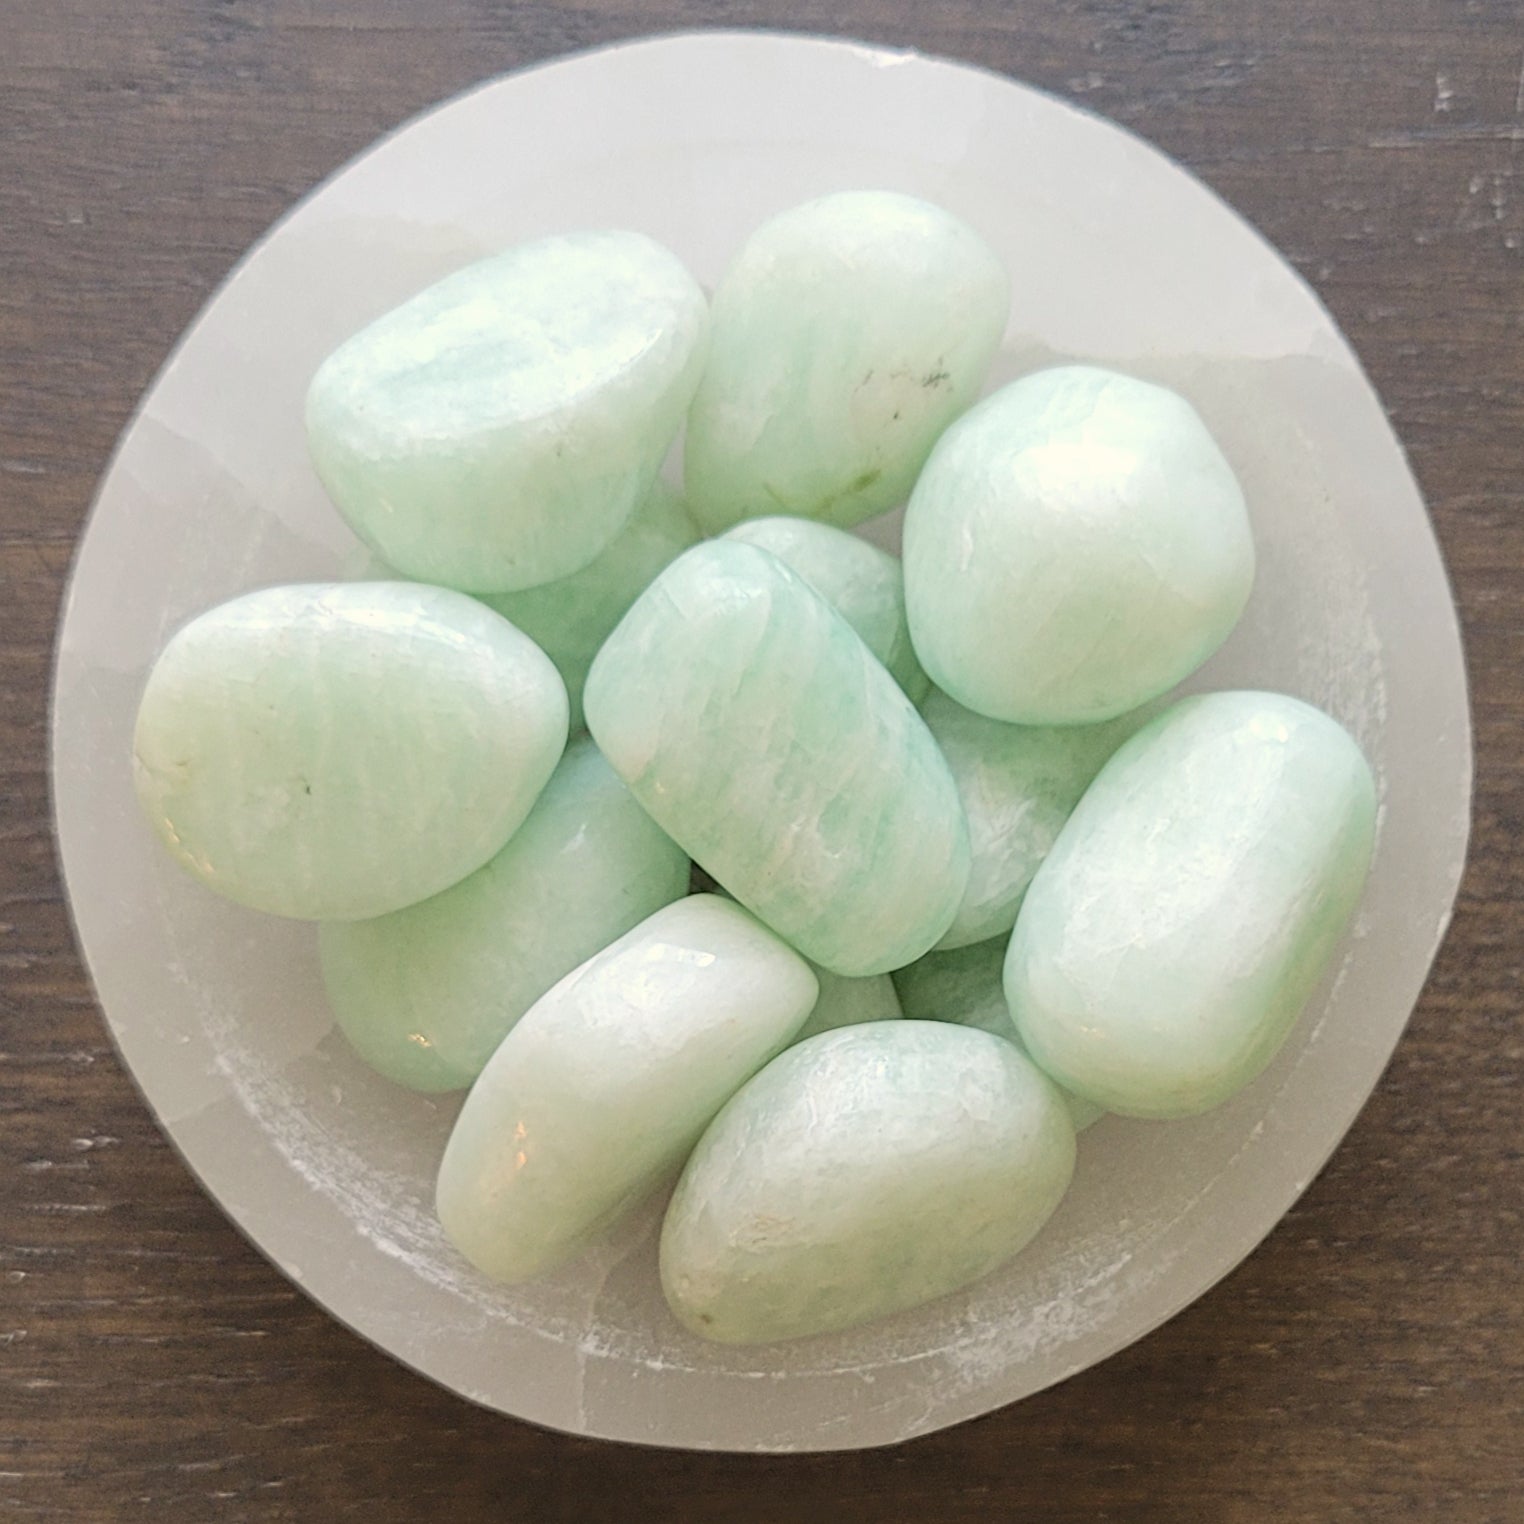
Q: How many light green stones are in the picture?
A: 14